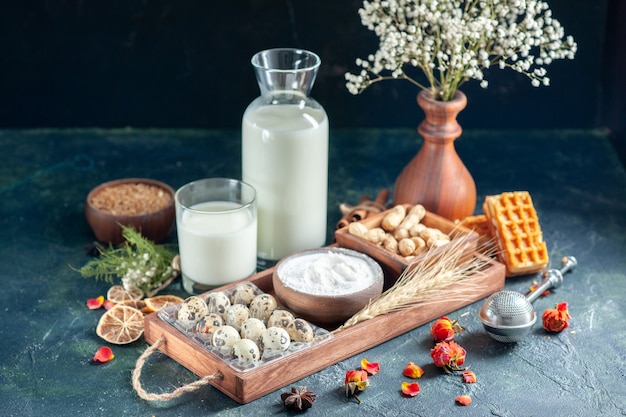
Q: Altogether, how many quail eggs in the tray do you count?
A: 12